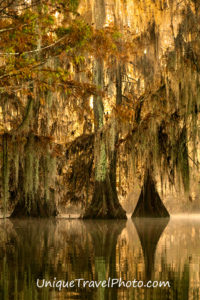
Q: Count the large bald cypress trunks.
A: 3